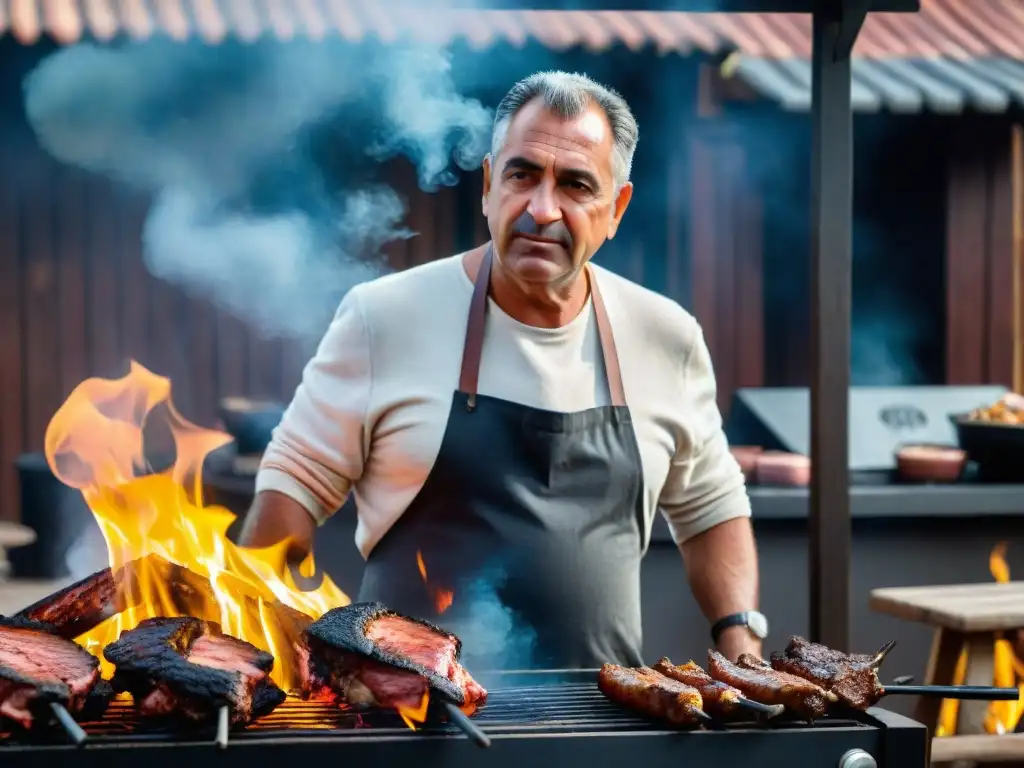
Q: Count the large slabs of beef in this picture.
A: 3